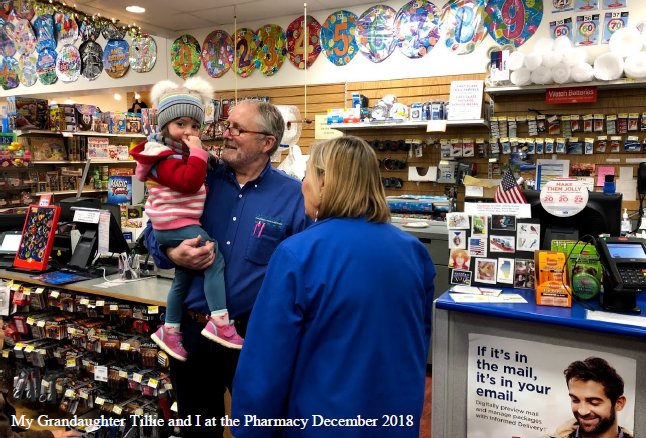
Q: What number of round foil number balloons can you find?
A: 10